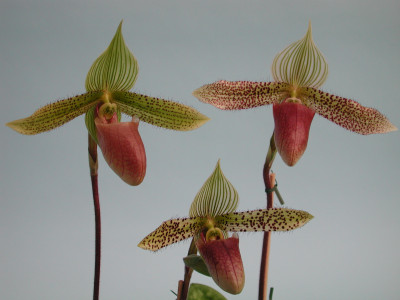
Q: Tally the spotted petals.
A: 6